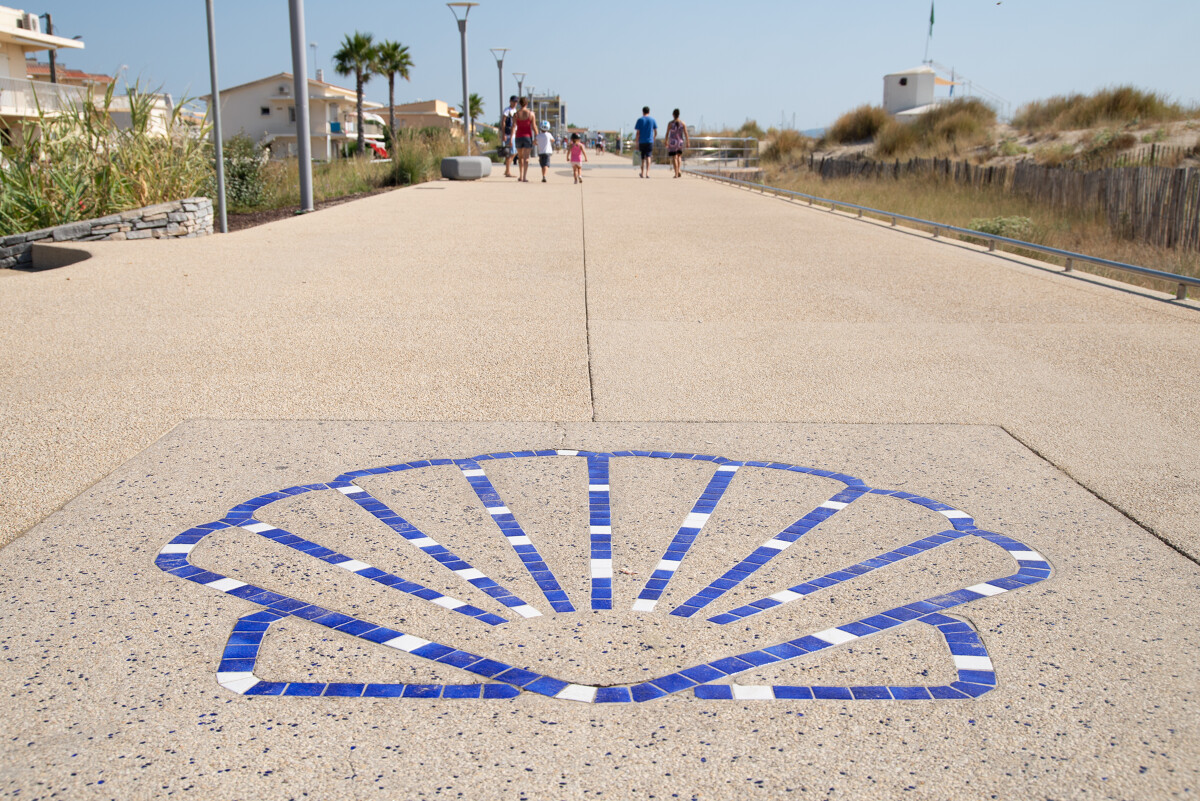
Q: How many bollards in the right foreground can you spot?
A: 0